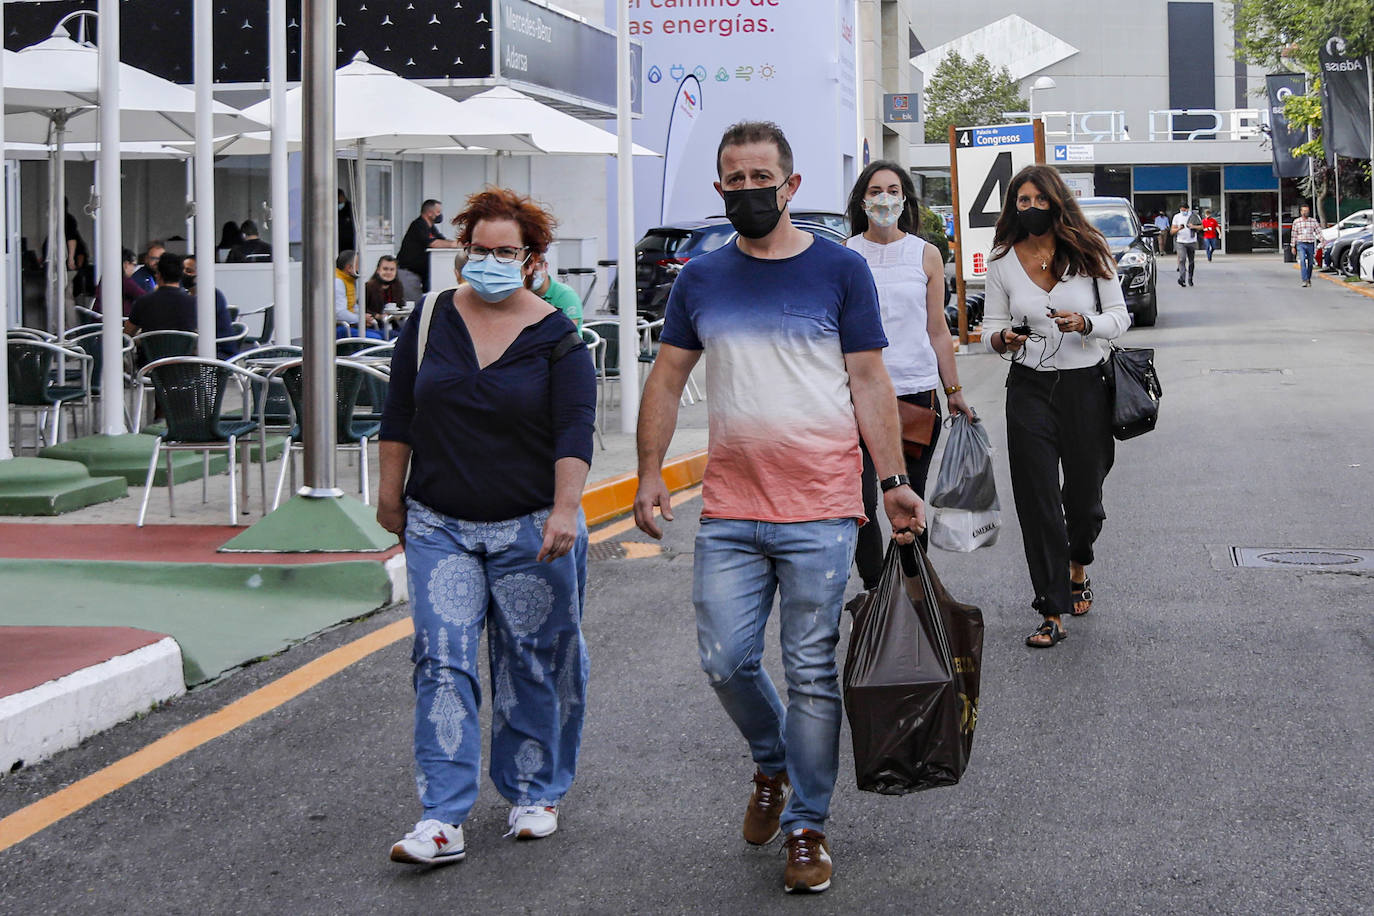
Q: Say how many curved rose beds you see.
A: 0